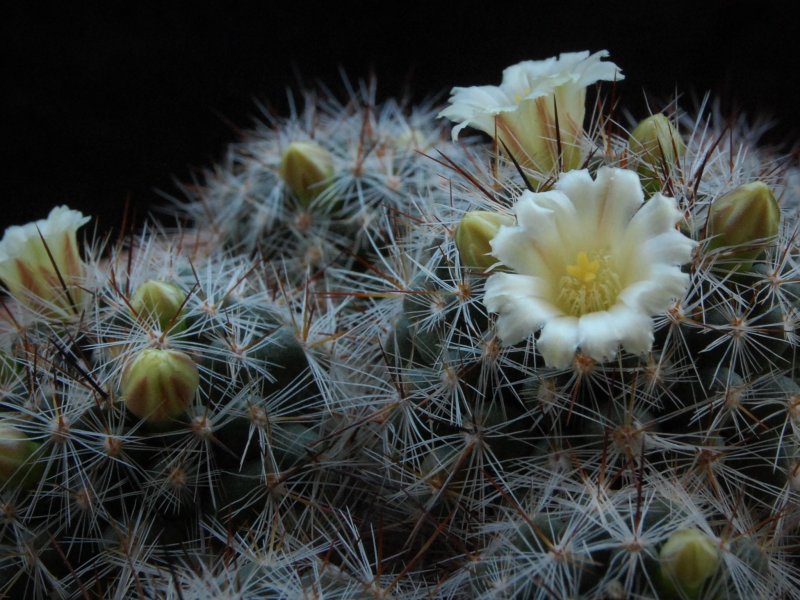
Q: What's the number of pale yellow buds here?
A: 8